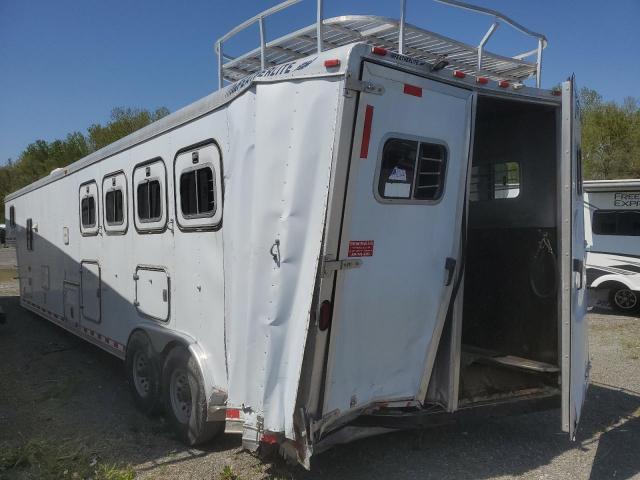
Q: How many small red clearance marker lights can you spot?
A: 6